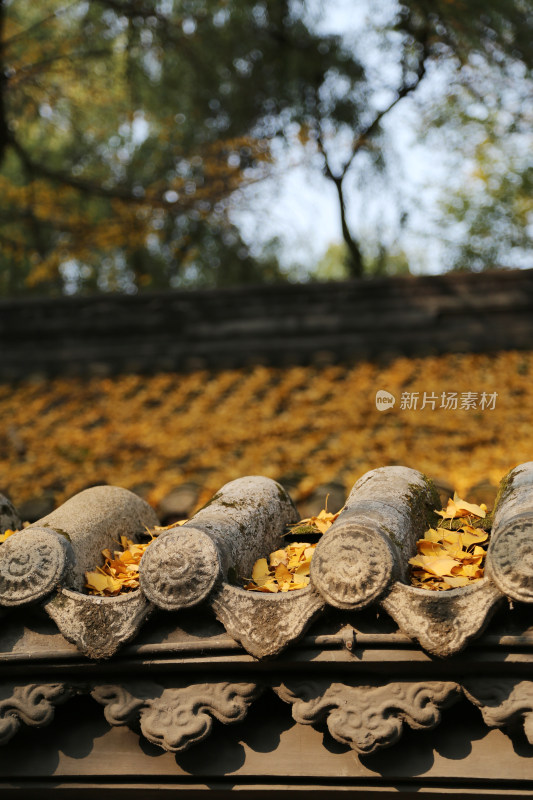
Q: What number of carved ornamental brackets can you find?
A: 4